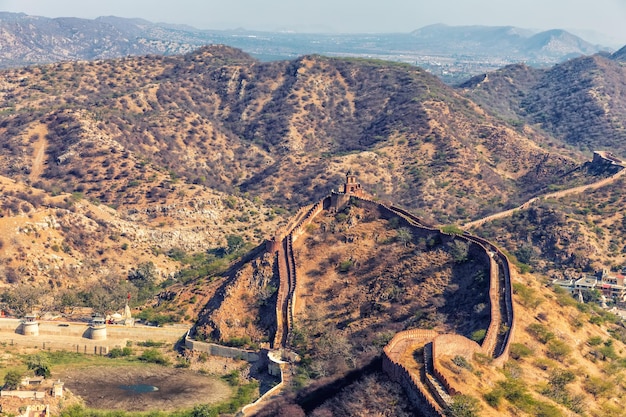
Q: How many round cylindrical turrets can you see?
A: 2